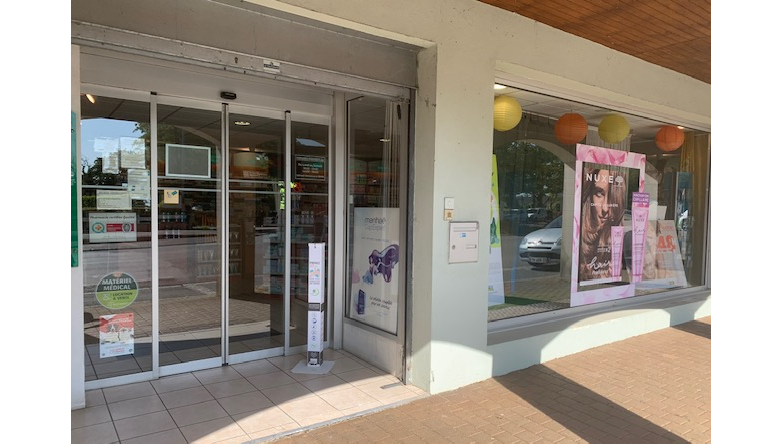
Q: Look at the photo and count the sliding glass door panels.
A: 4